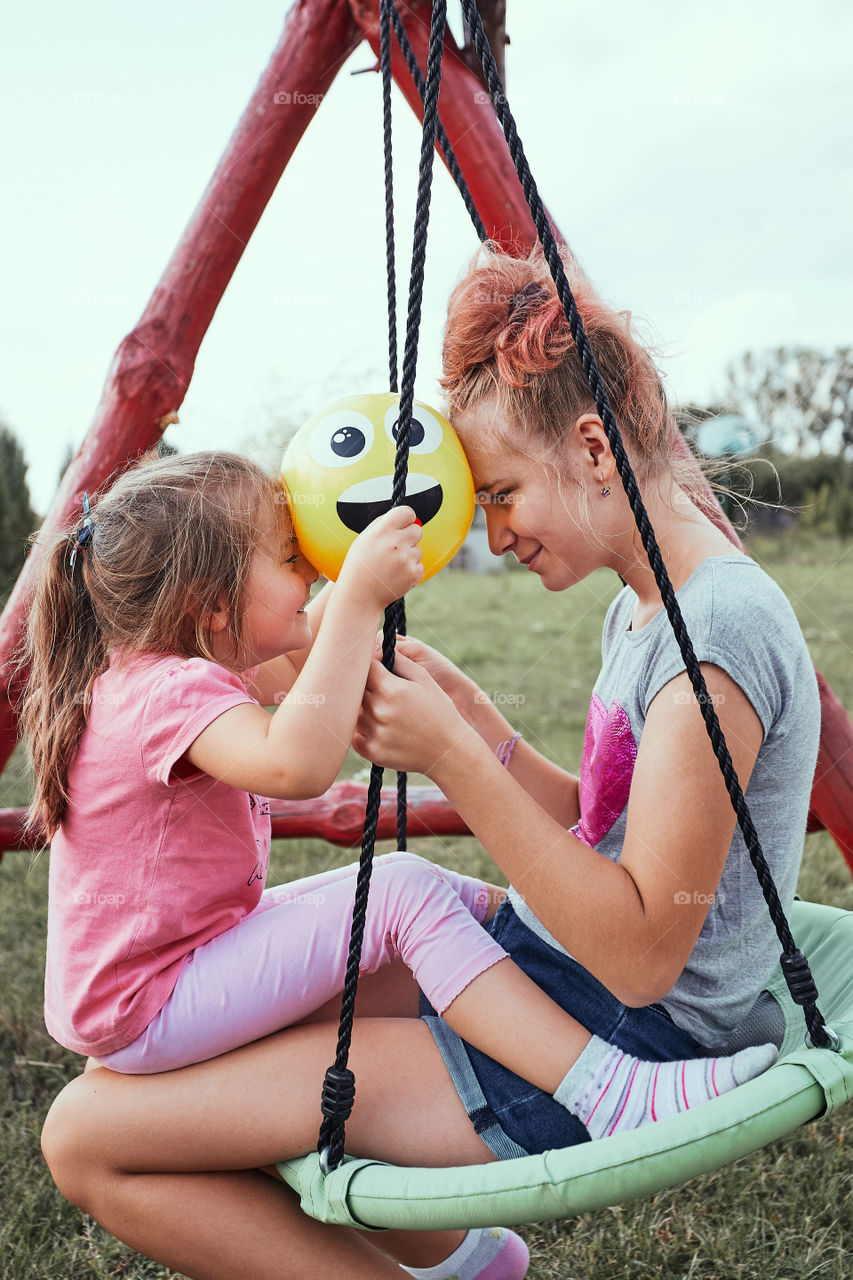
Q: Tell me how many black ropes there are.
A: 4